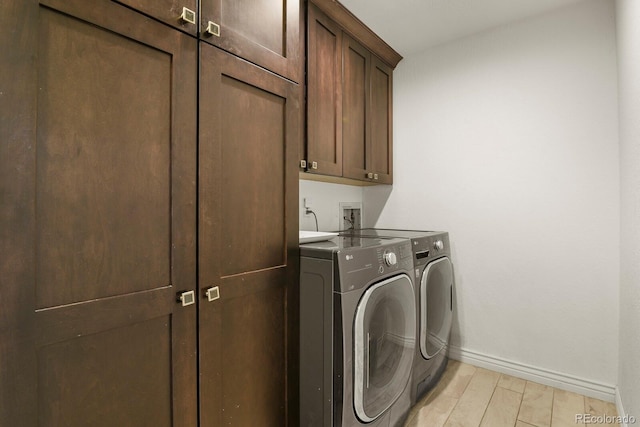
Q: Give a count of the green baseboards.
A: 0